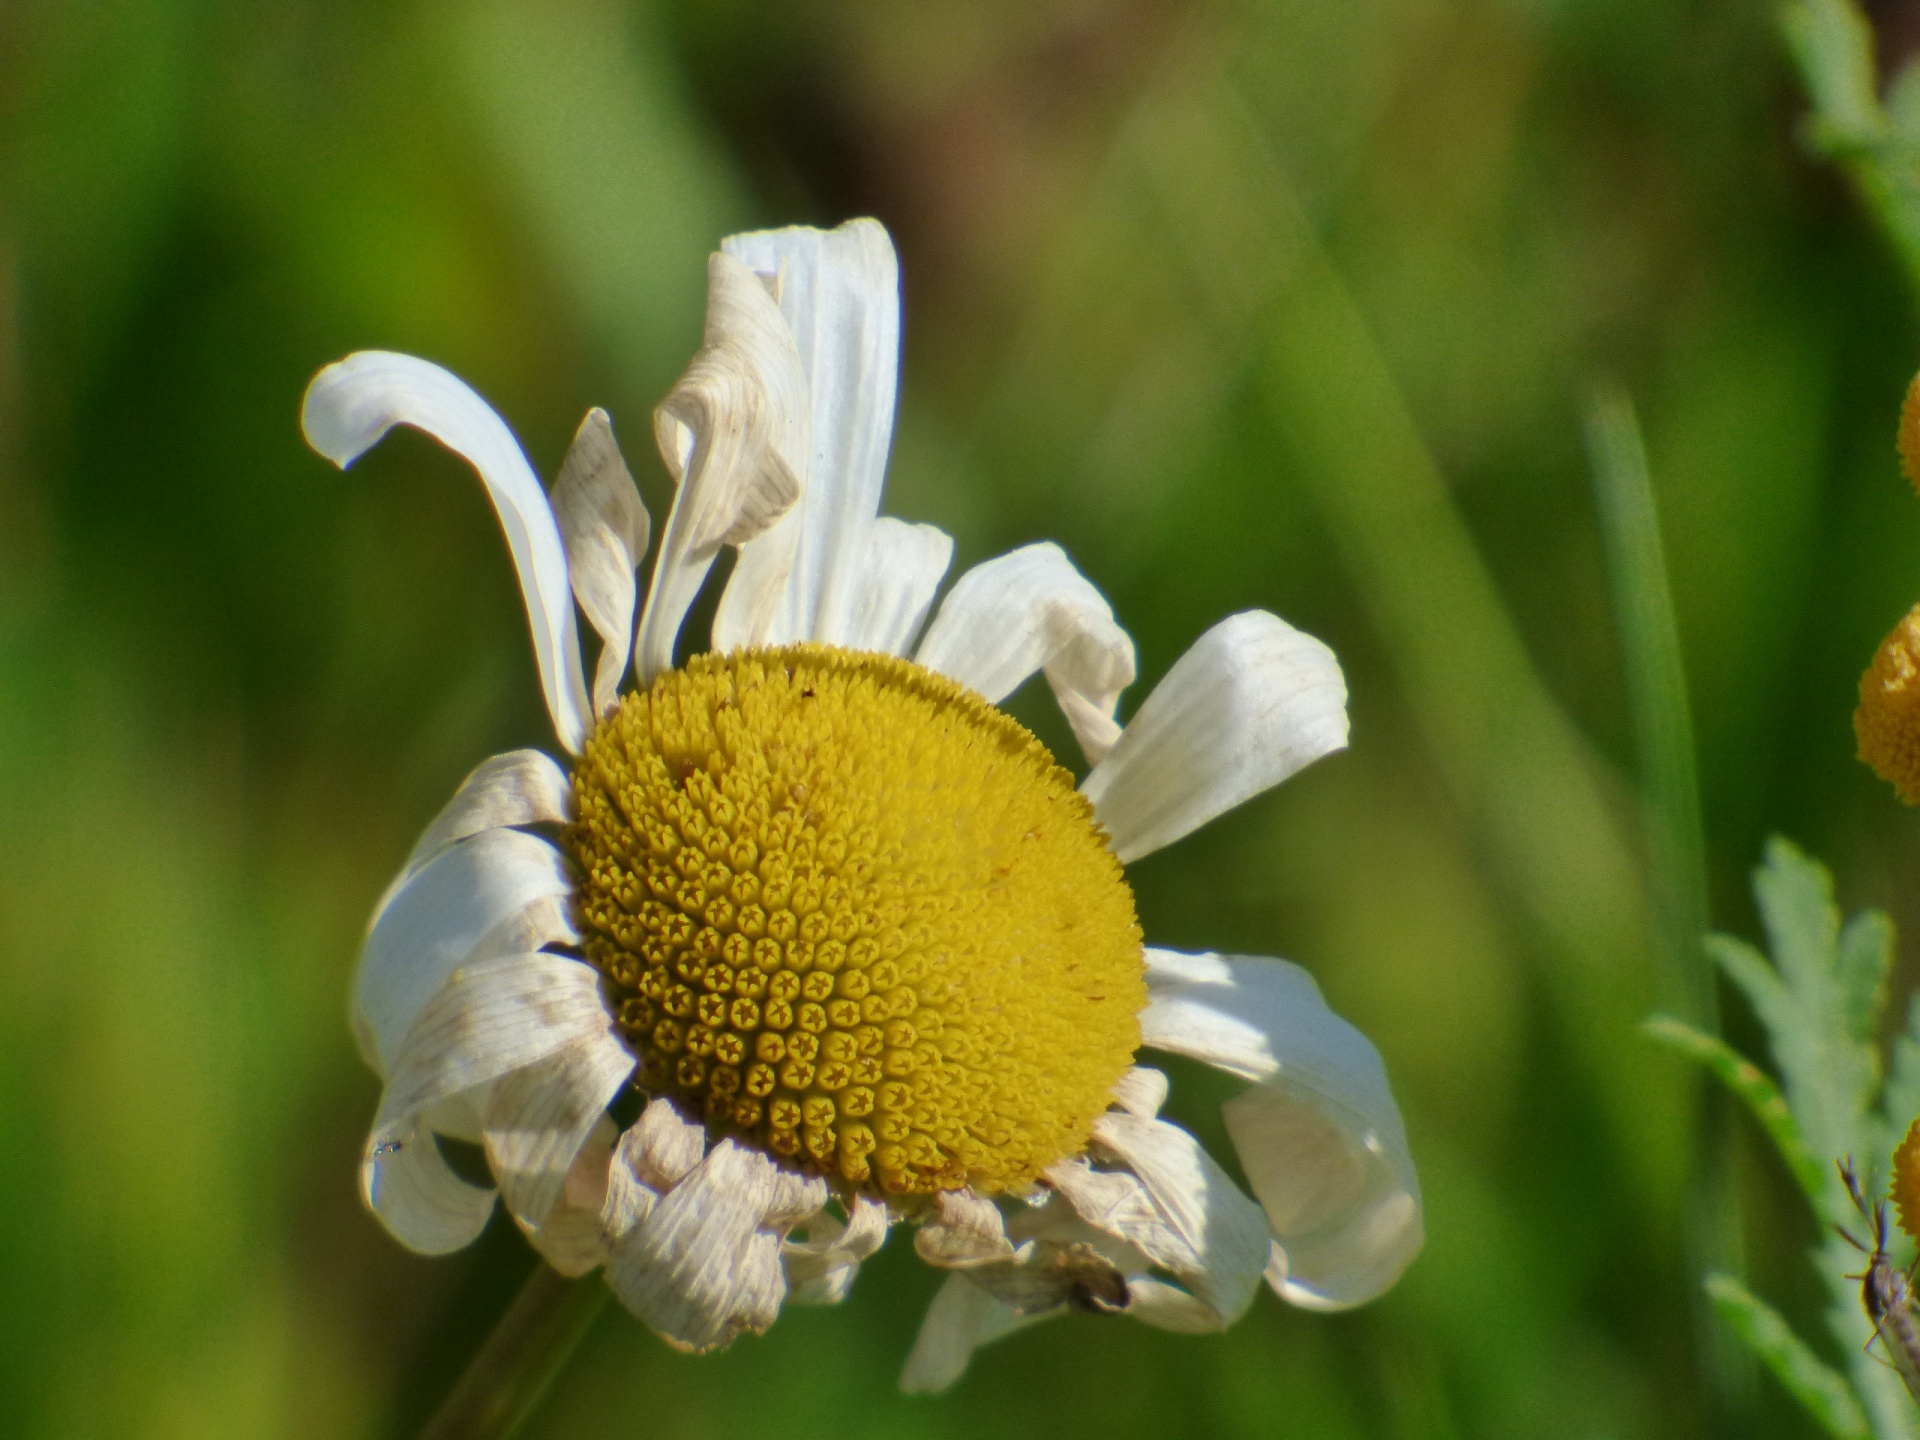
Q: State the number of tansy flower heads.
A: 3